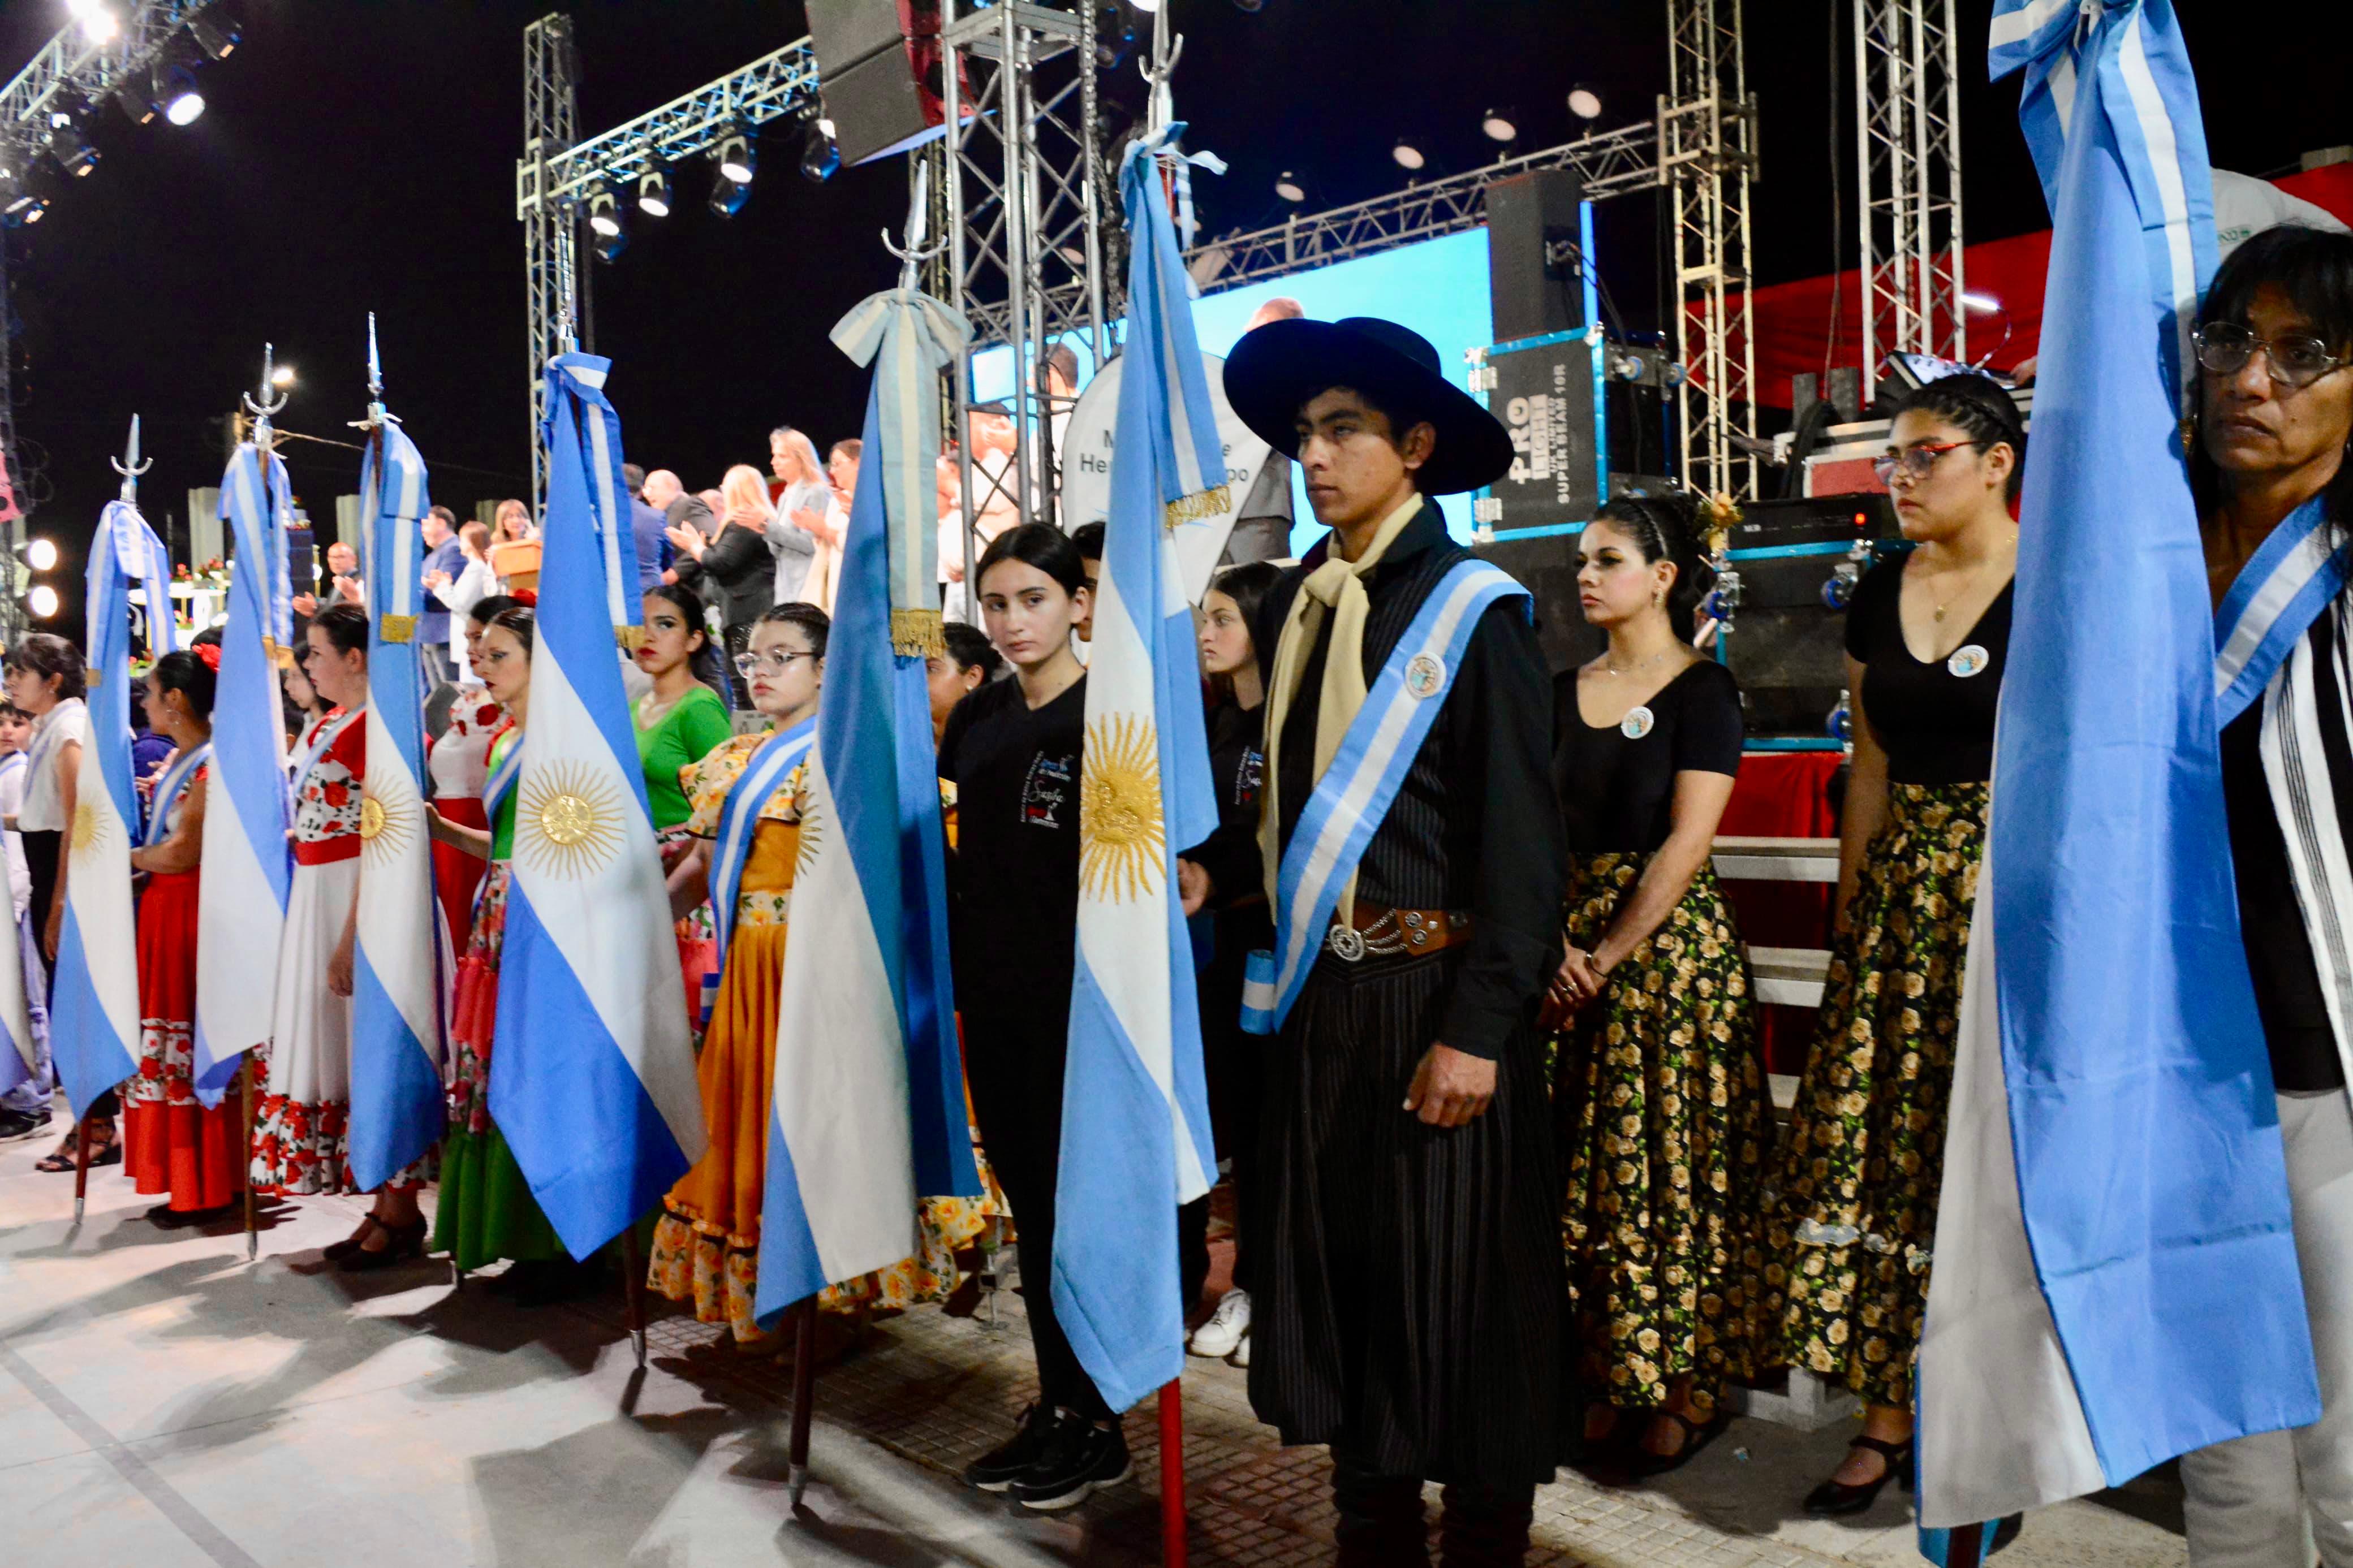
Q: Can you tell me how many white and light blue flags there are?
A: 8